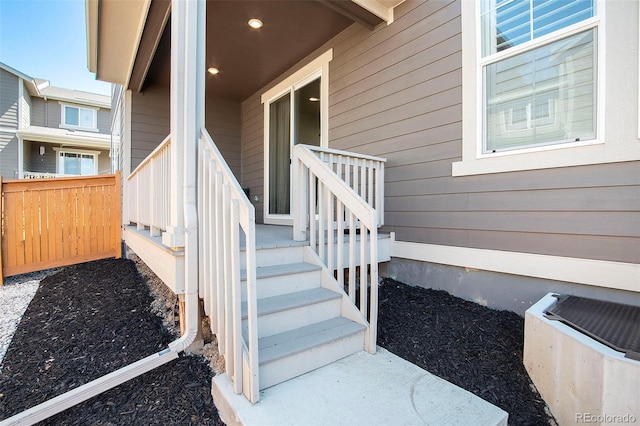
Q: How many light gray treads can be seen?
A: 3